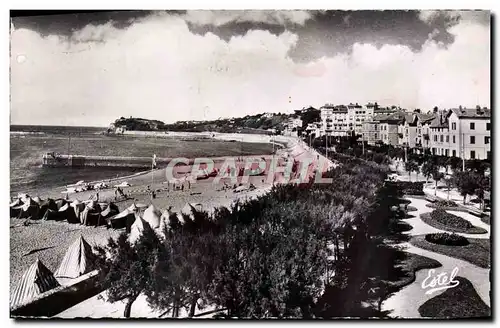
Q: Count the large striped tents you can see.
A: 2